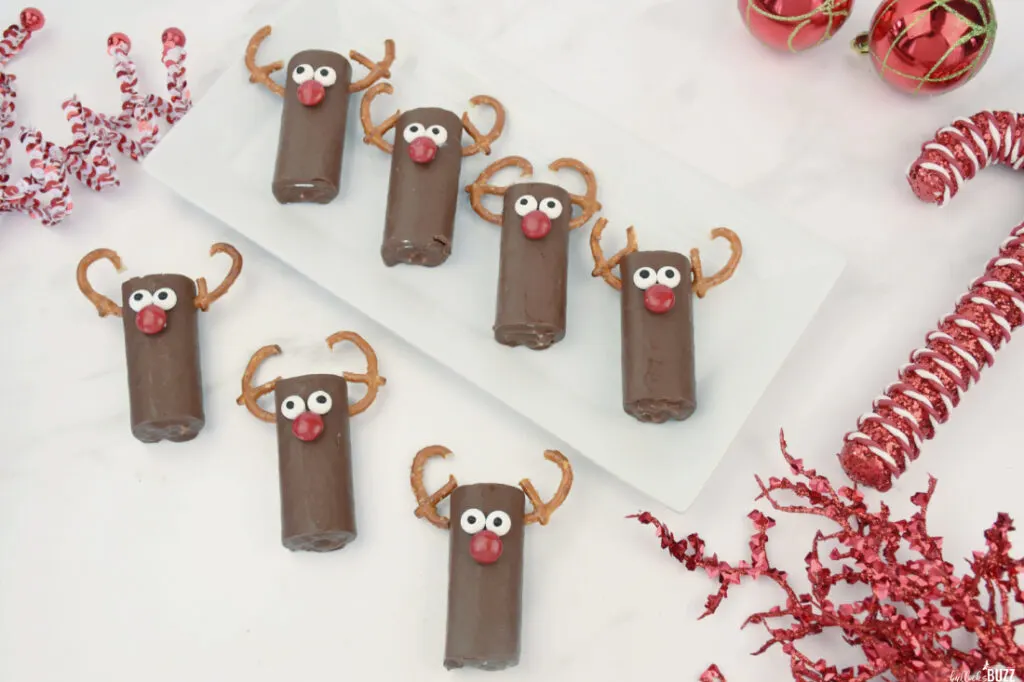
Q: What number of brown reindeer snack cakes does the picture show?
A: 7